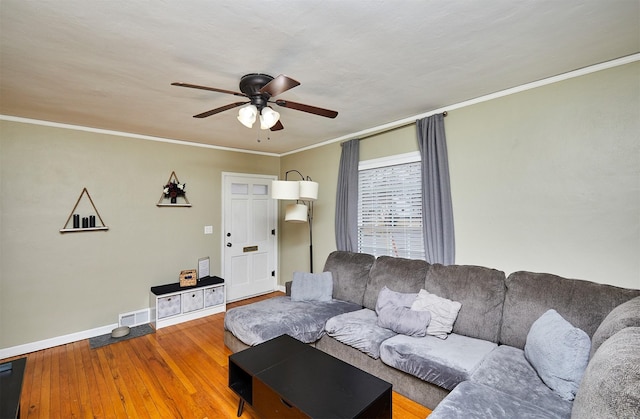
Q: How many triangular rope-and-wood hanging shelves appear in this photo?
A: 2